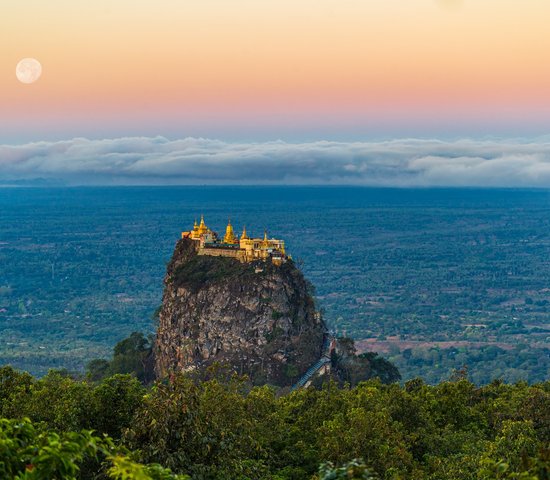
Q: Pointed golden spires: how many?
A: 5